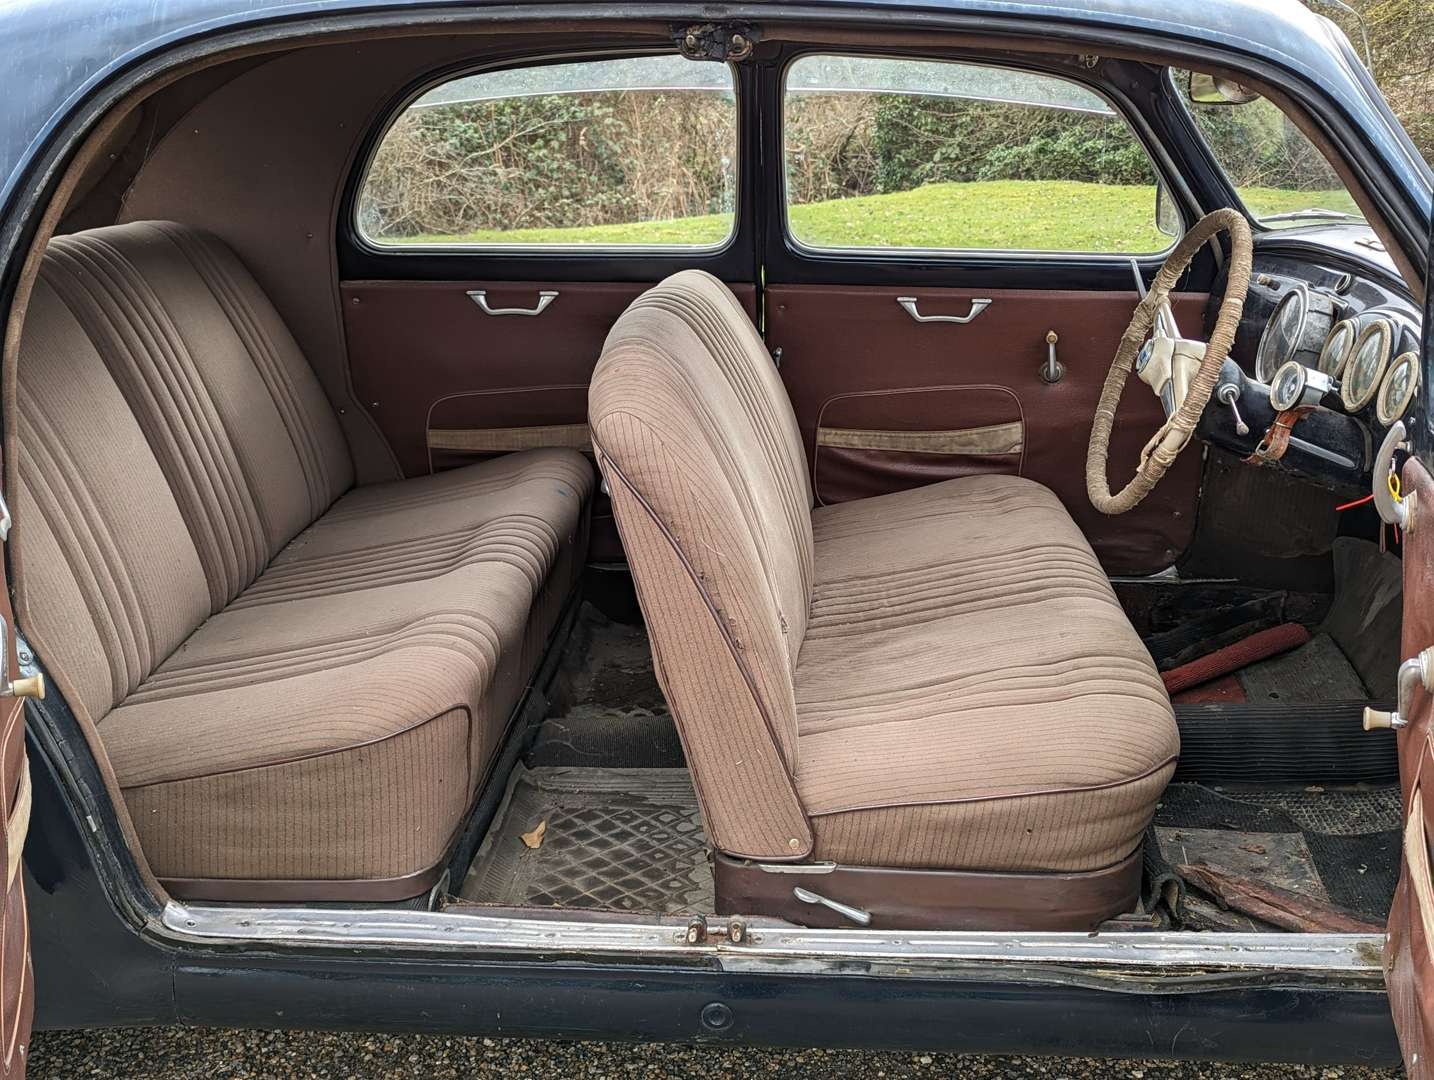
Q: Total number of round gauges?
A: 5